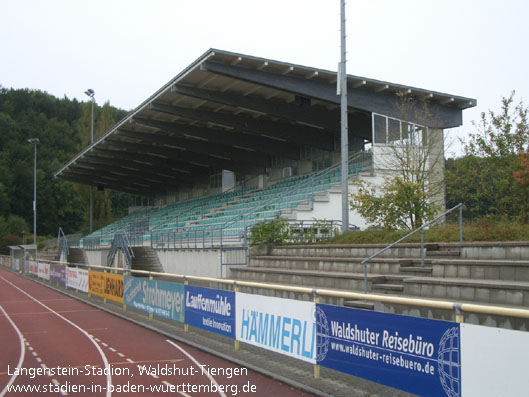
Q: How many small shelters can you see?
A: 2